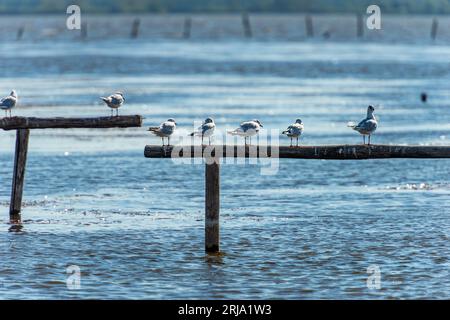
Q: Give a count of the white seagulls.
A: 7